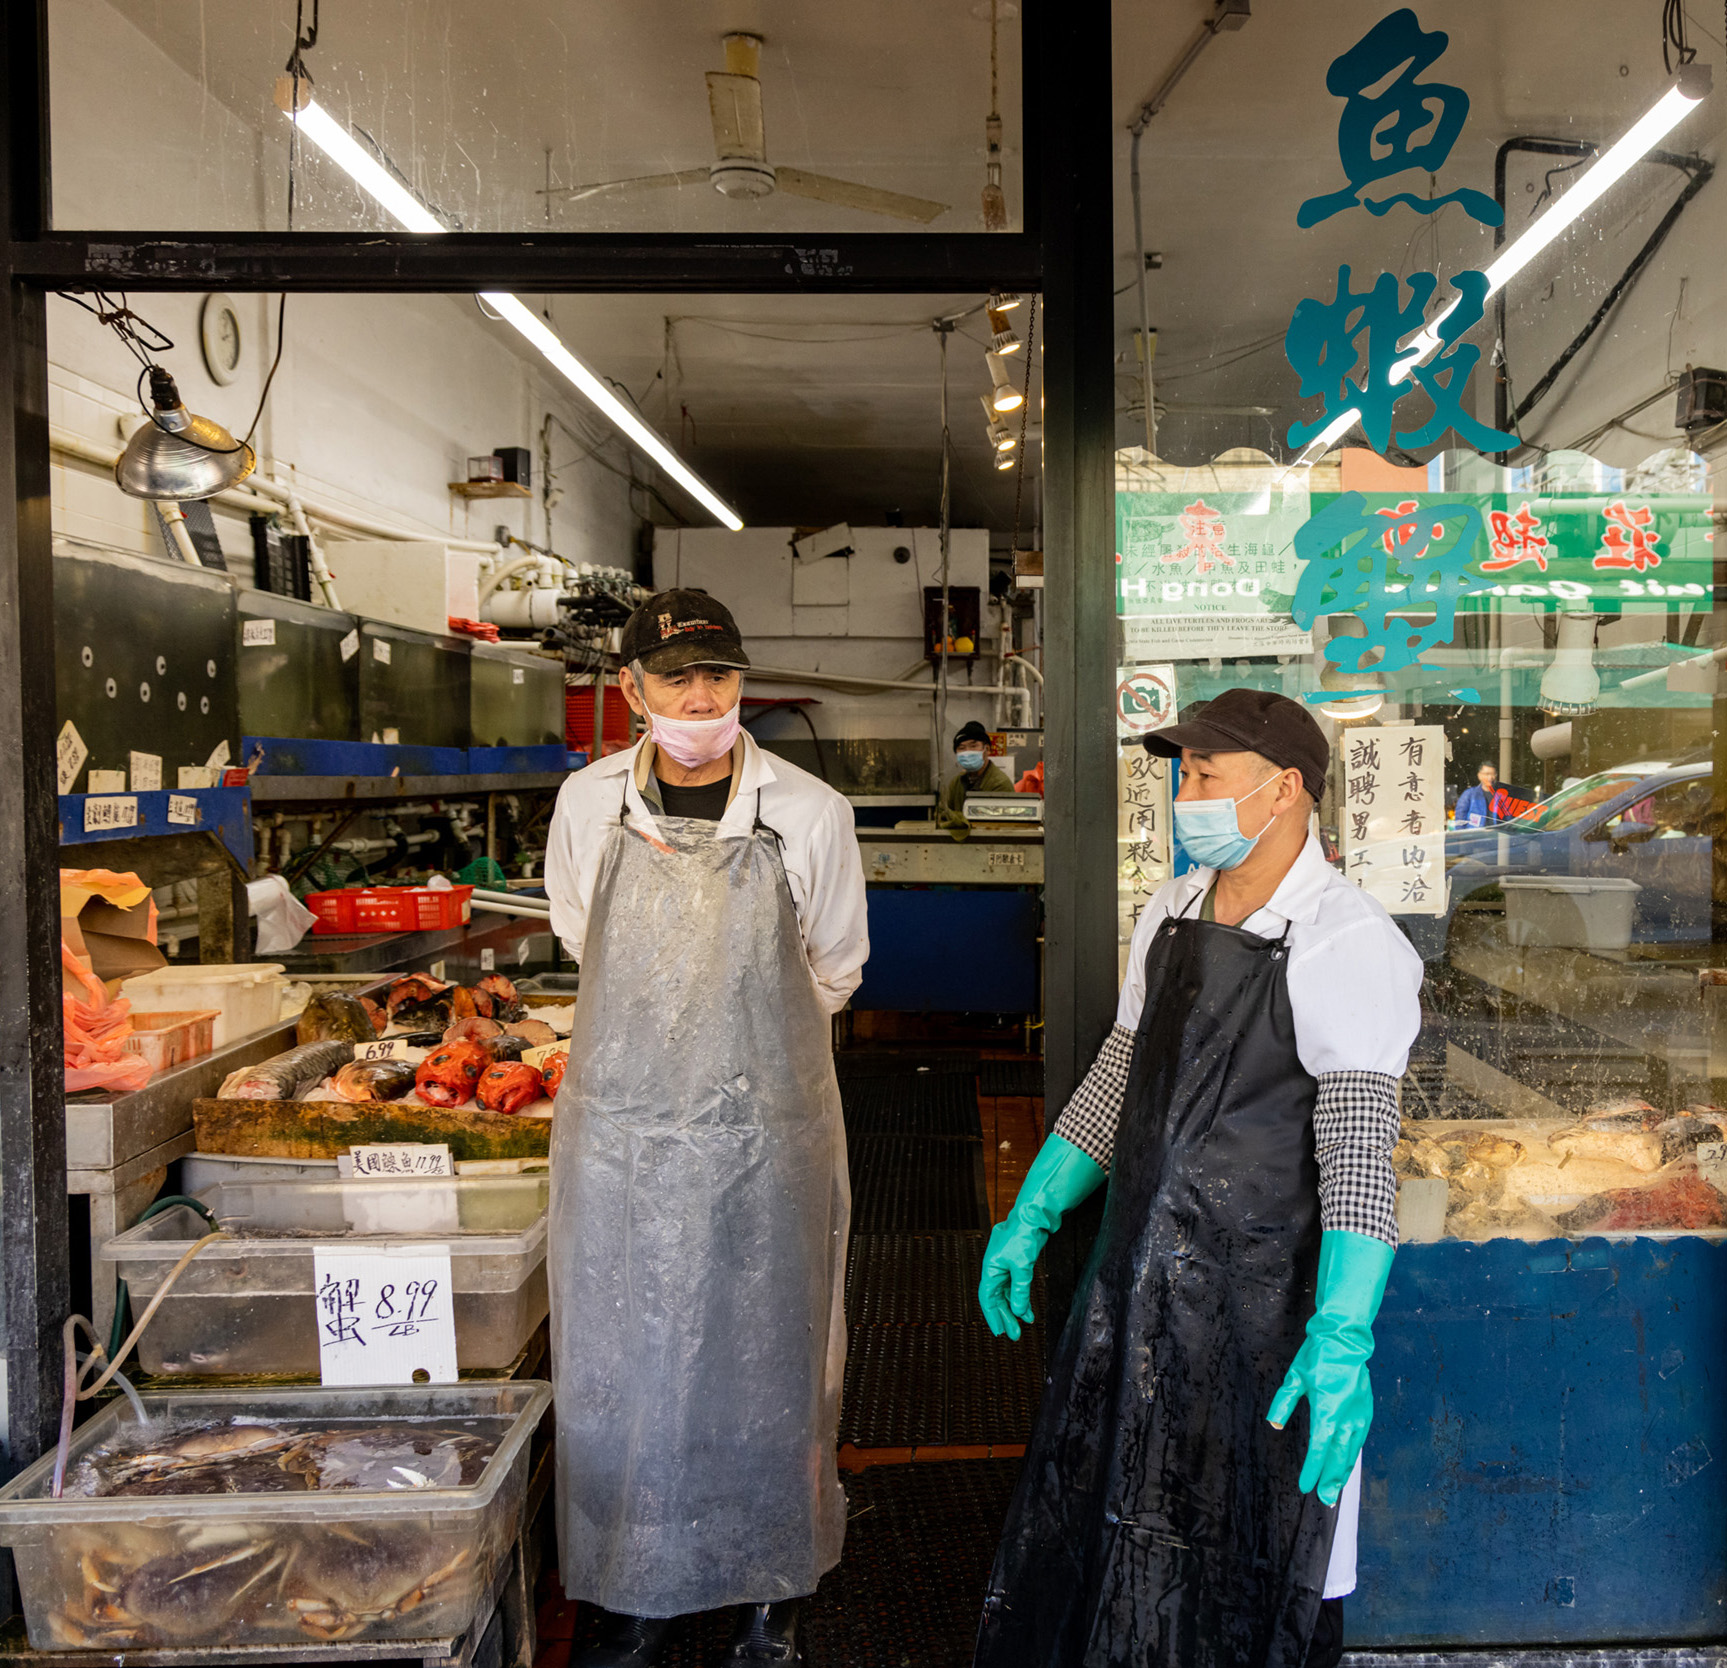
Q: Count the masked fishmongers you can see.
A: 3